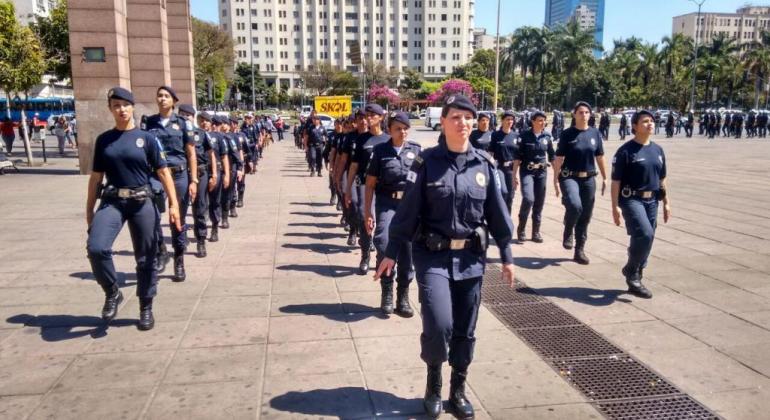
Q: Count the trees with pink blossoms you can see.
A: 2